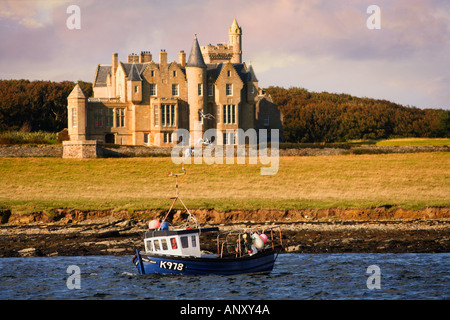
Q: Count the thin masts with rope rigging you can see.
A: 1